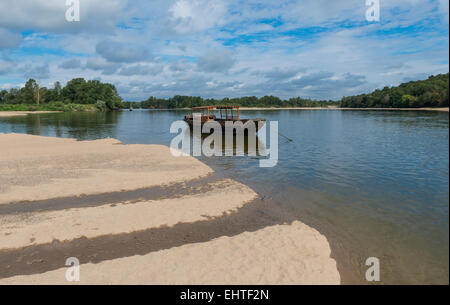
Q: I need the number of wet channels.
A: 2